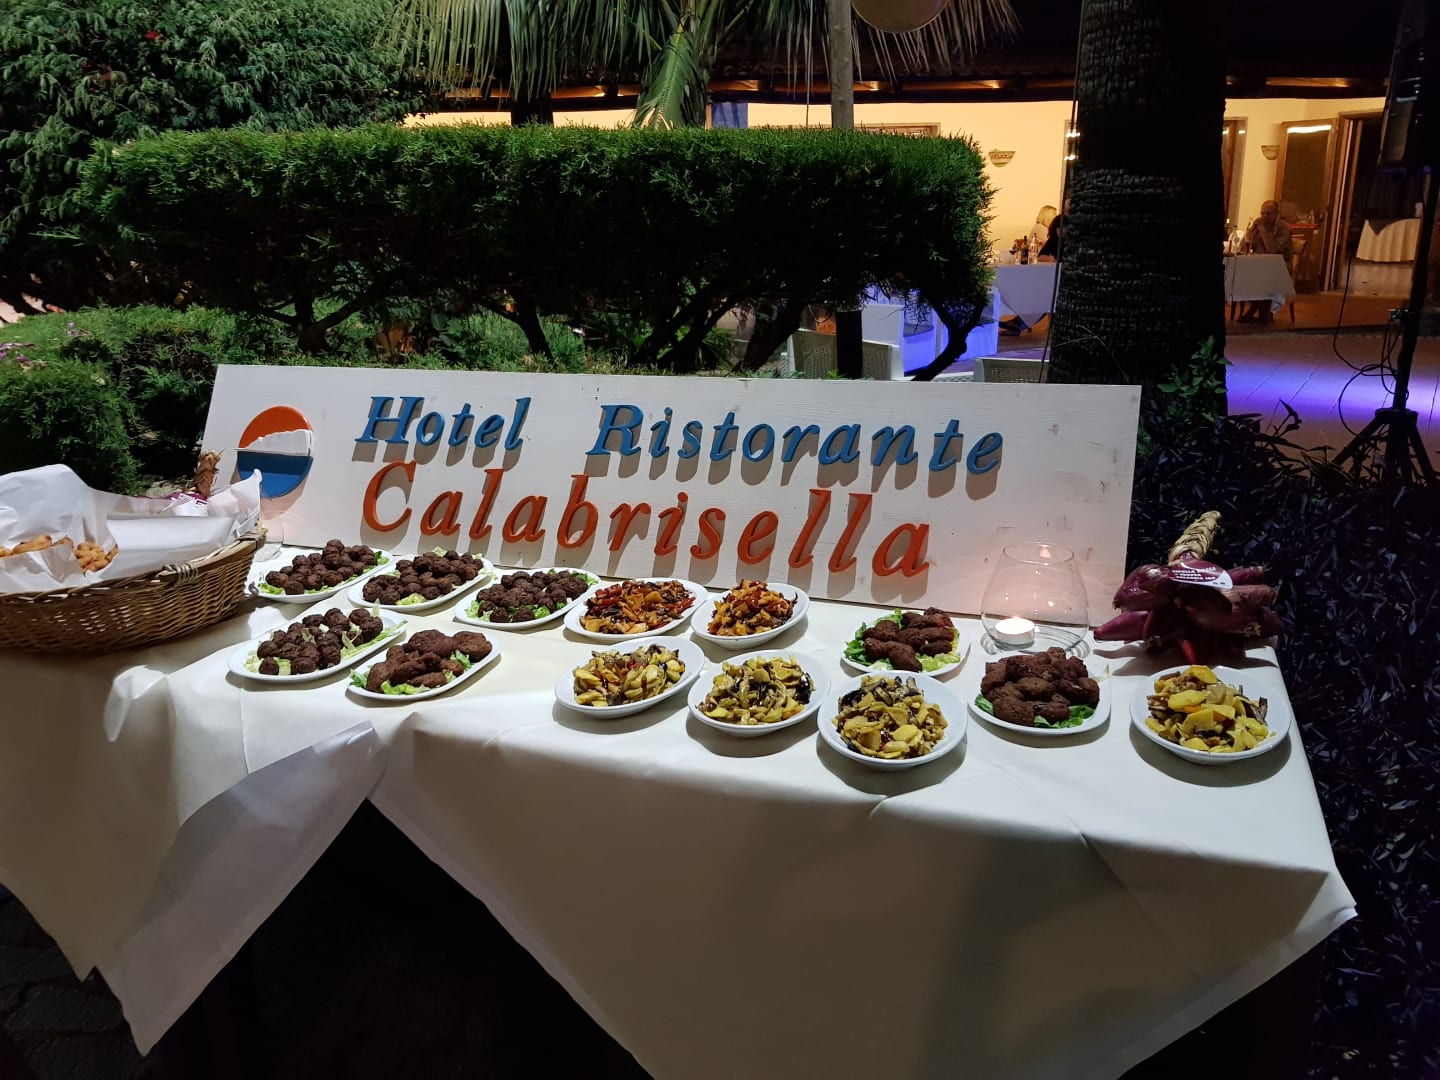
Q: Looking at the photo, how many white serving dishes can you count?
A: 13